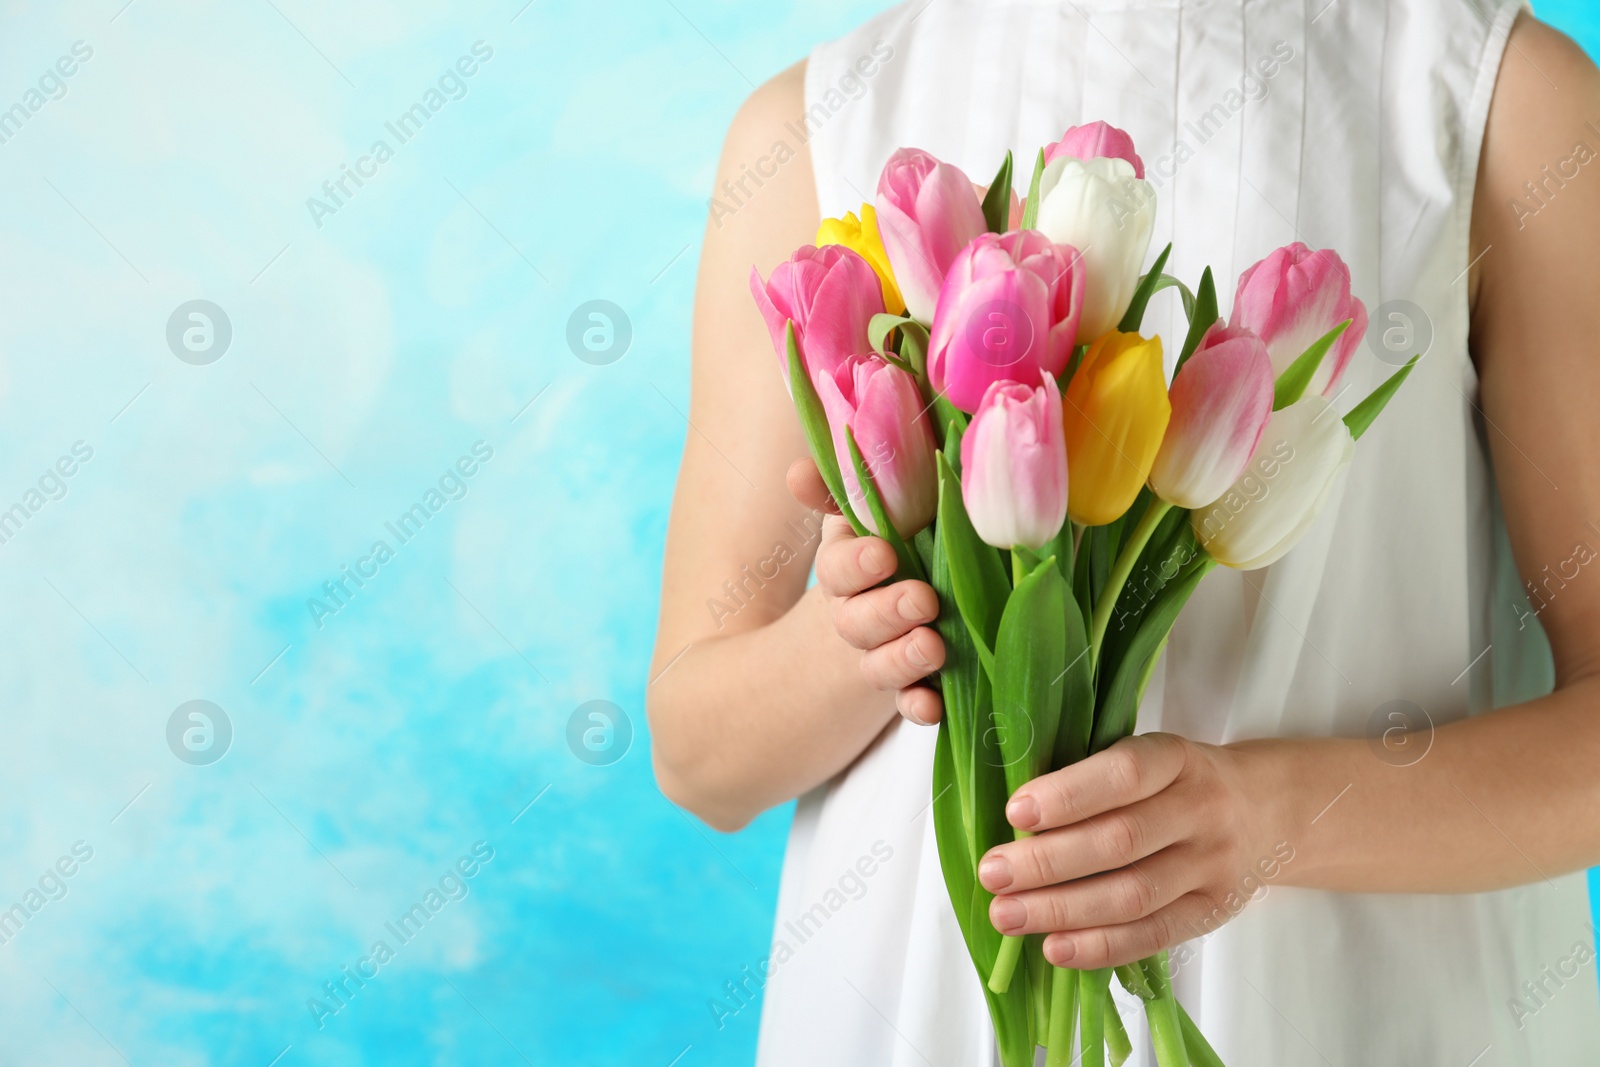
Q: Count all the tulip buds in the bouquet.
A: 13